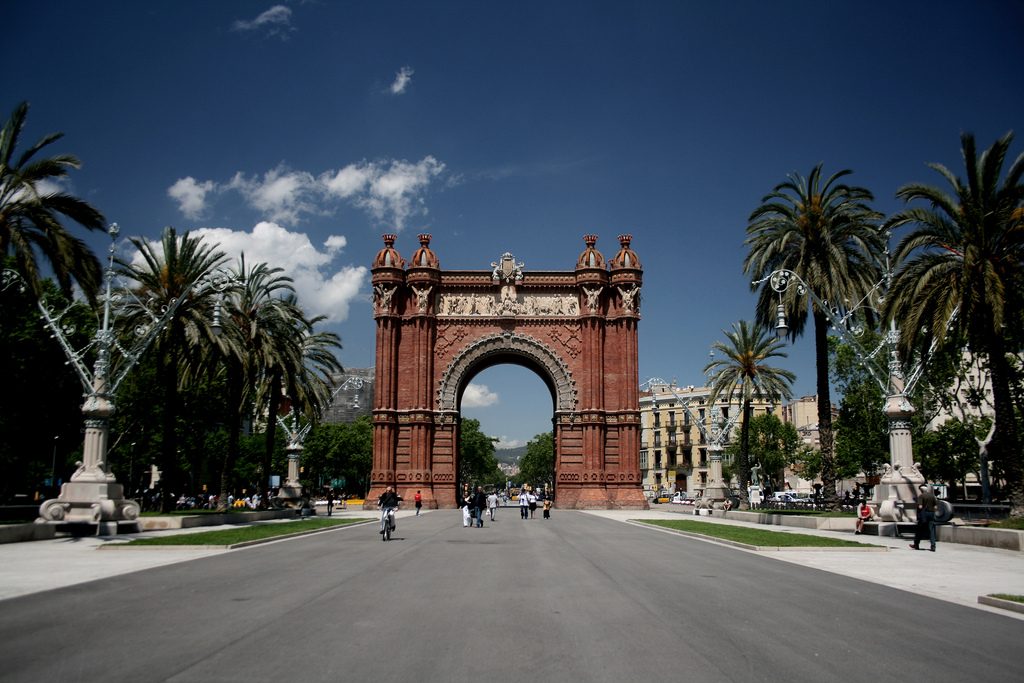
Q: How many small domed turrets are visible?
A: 4